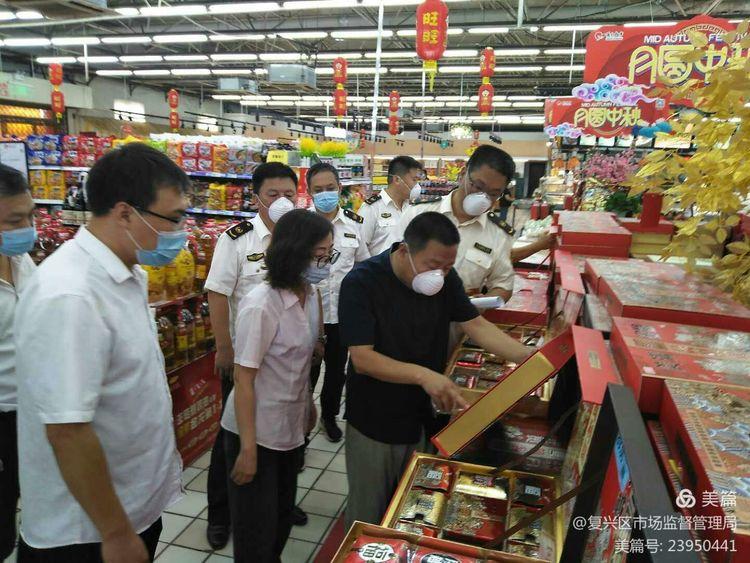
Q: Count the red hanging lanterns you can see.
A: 11